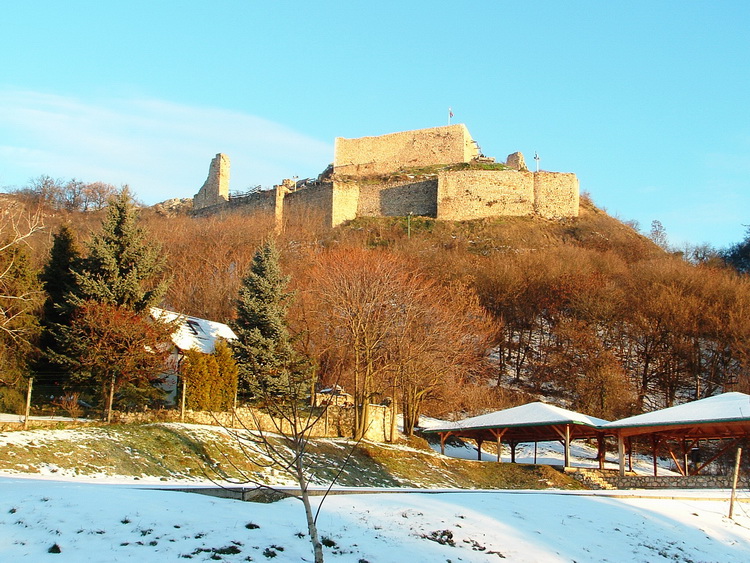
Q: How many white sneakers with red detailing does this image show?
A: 0